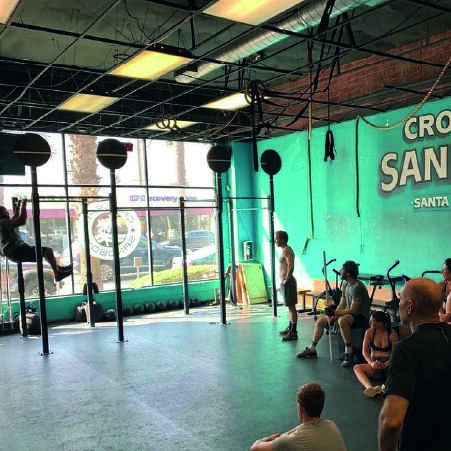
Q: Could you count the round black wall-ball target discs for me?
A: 4